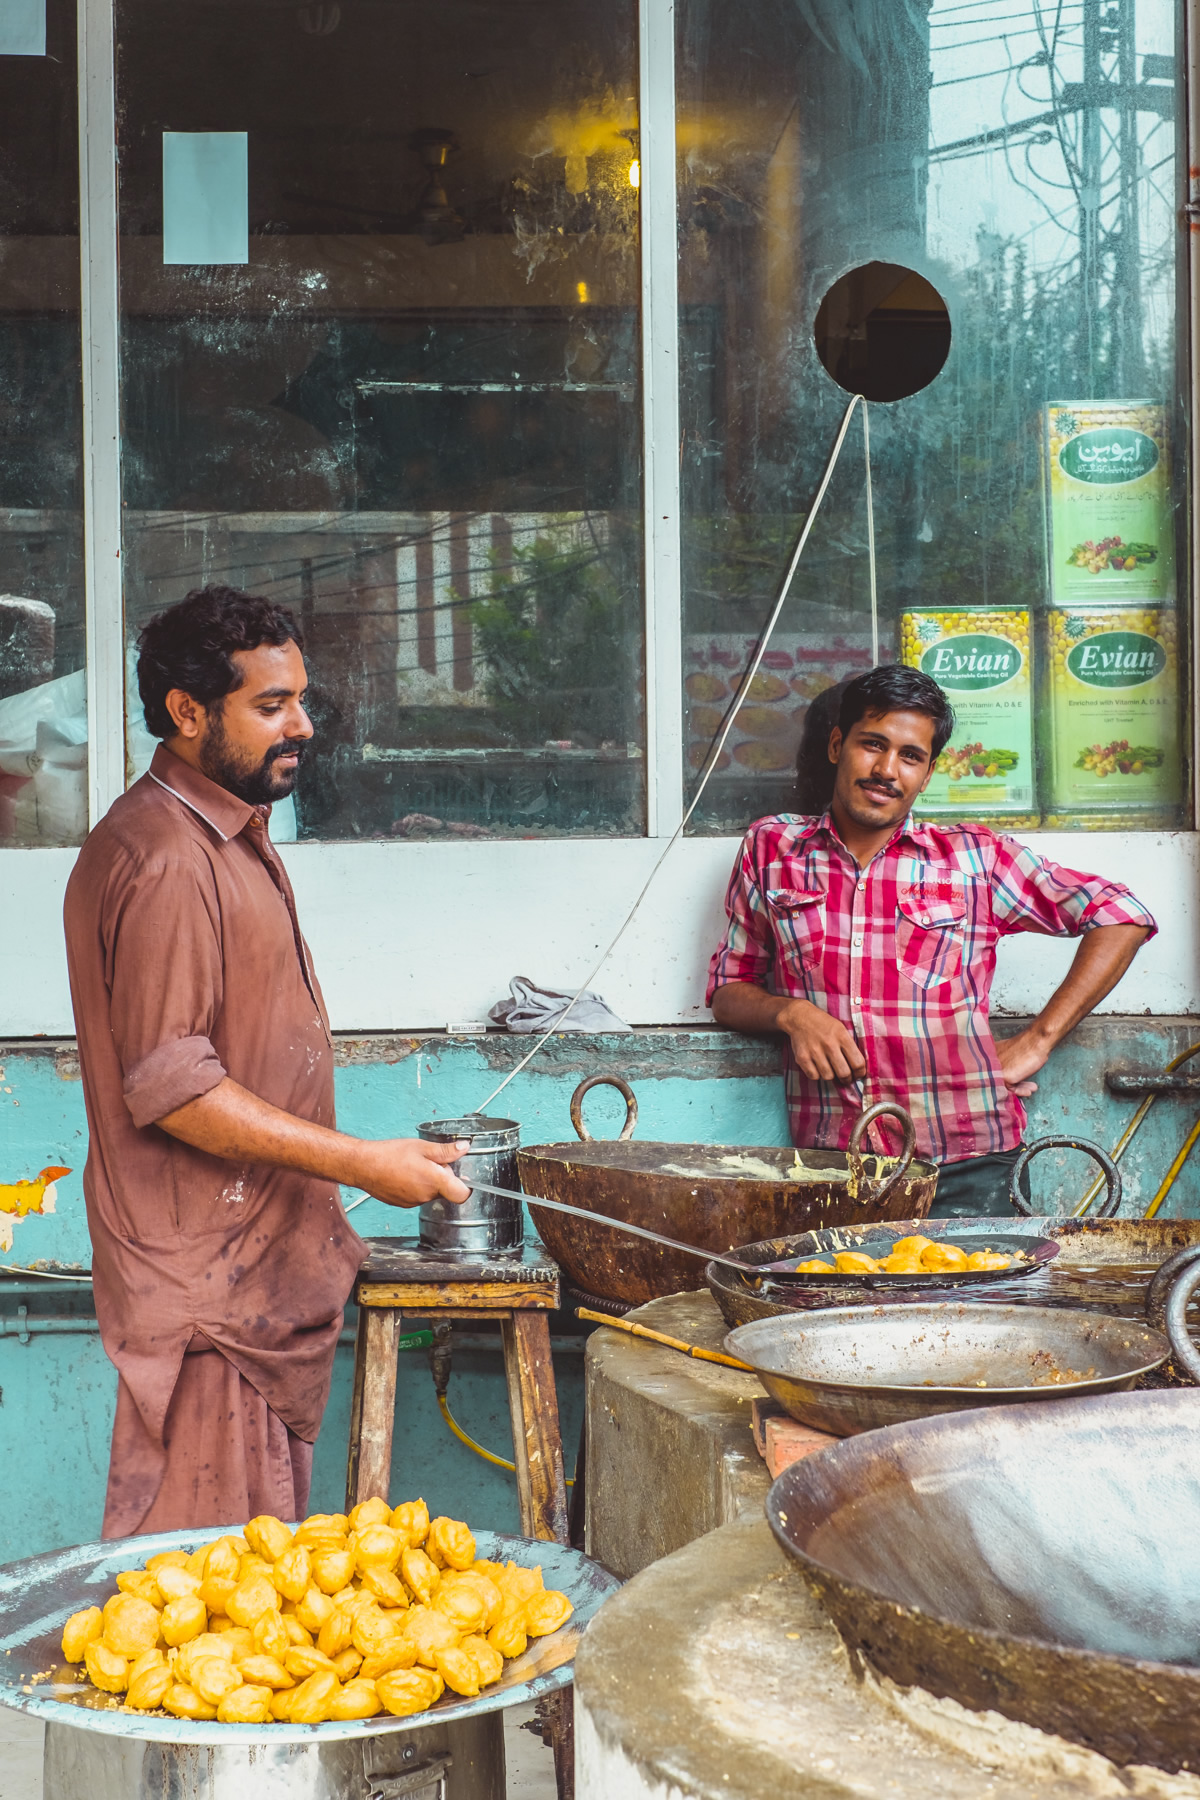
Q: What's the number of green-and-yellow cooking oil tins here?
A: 3